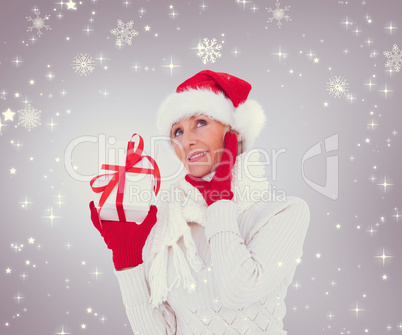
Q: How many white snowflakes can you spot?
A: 8